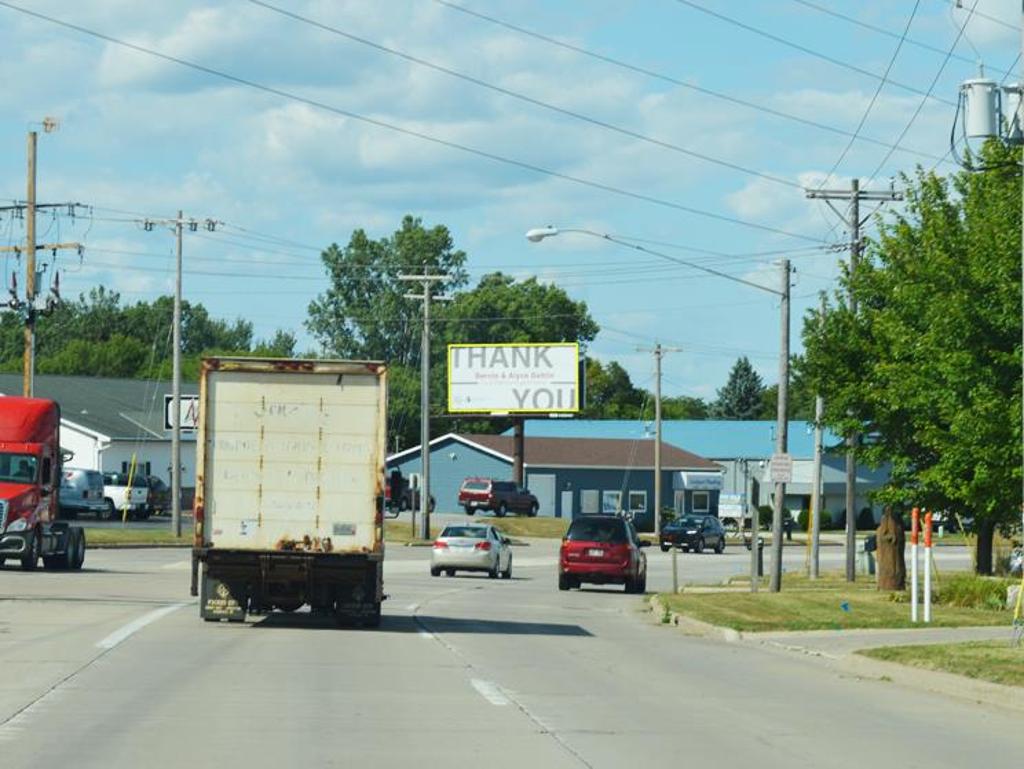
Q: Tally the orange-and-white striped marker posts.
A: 2